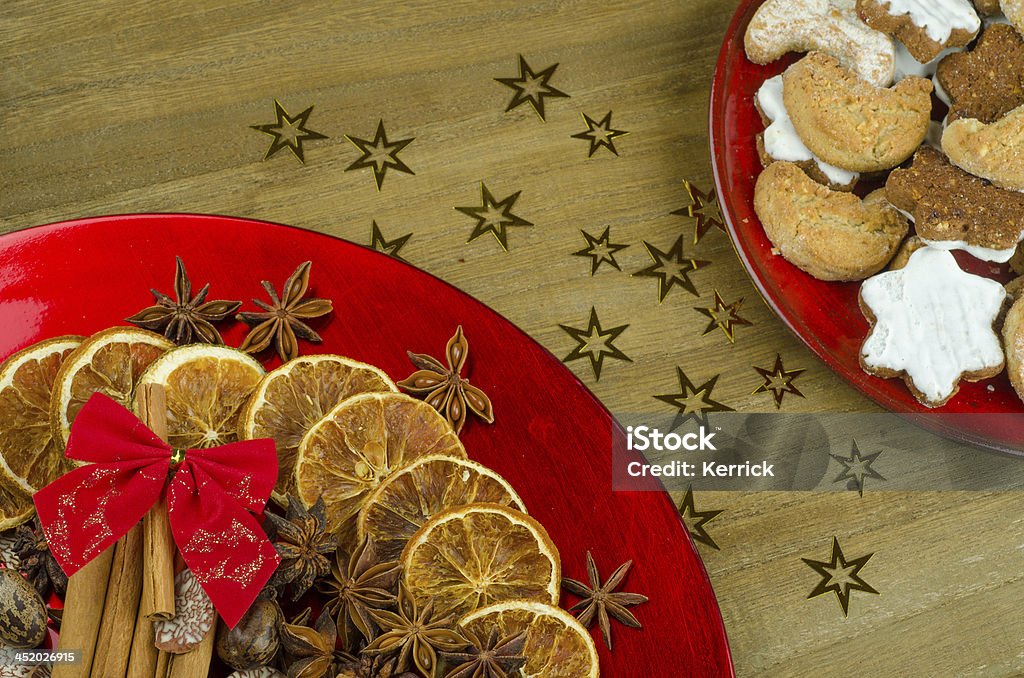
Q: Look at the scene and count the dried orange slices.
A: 9